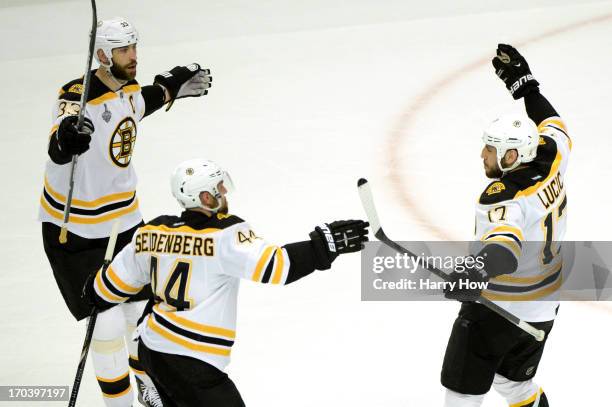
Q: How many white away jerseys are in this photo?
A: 3